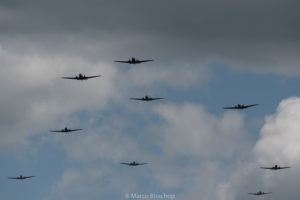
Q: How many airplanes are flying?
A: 9